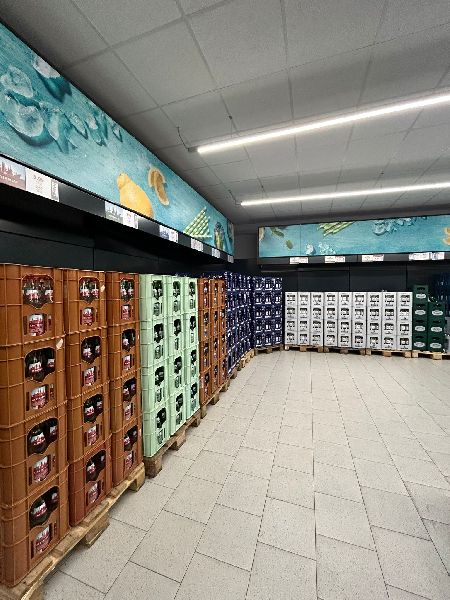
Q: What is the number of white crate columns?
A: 9